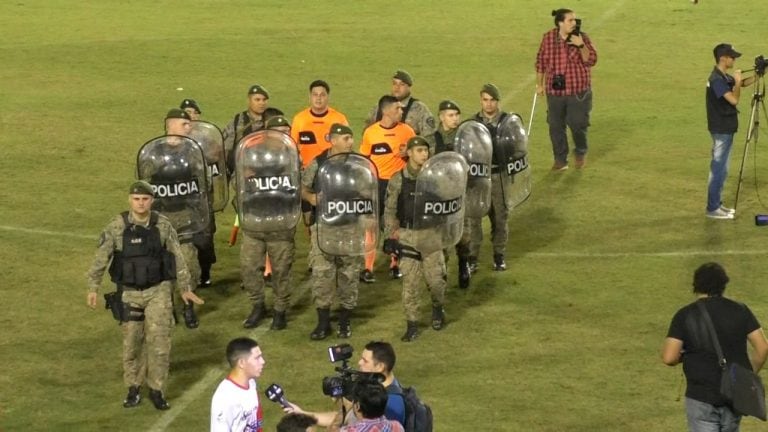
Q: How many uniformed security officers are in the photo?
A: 10